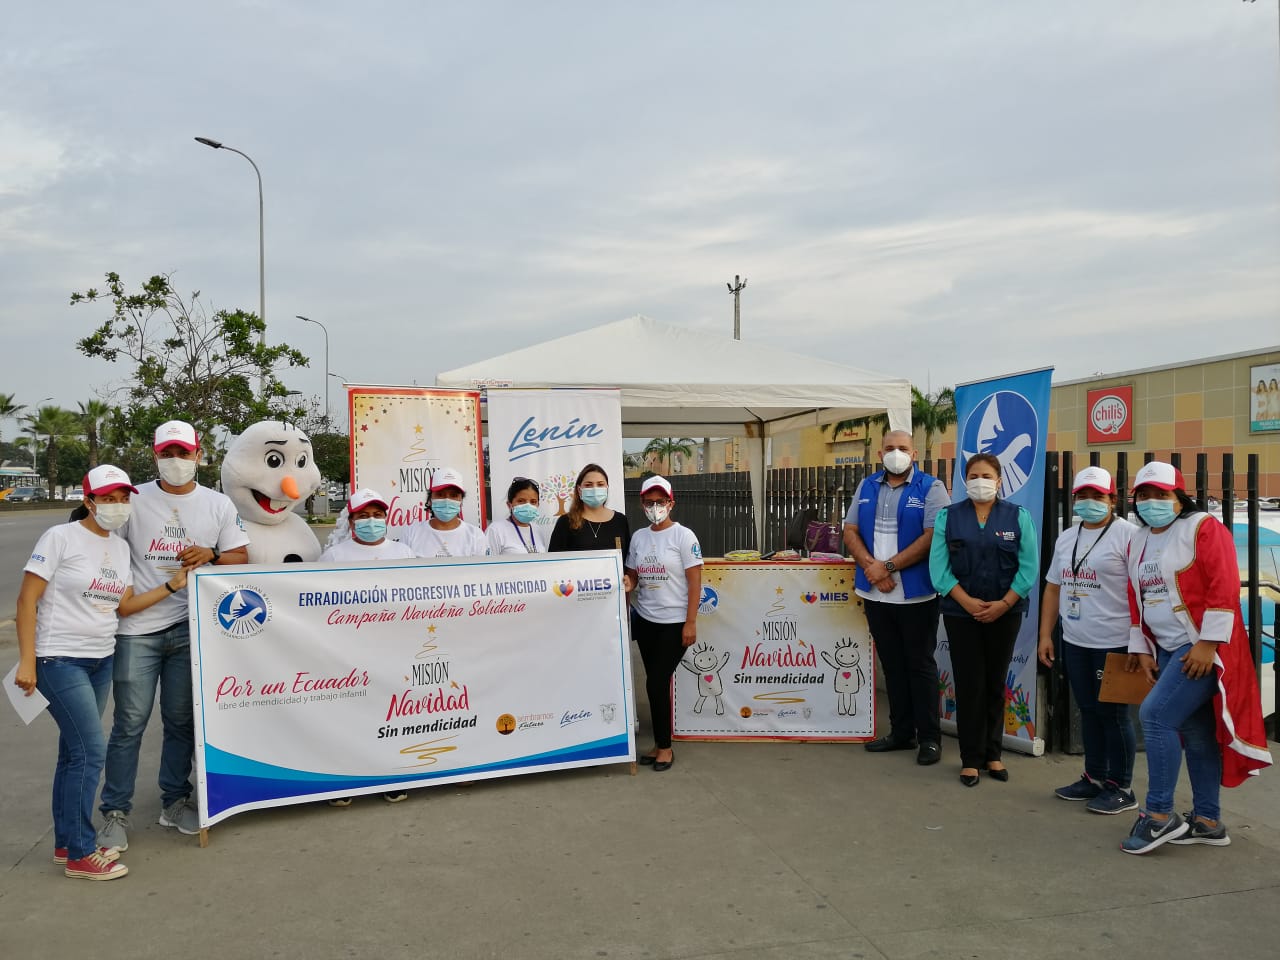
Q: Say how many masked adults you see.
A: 11